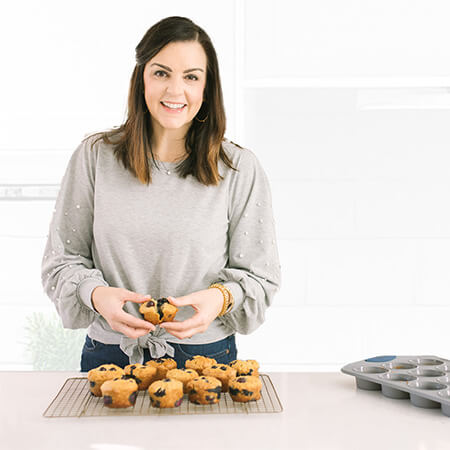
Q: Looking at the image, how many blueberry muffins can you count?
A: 12